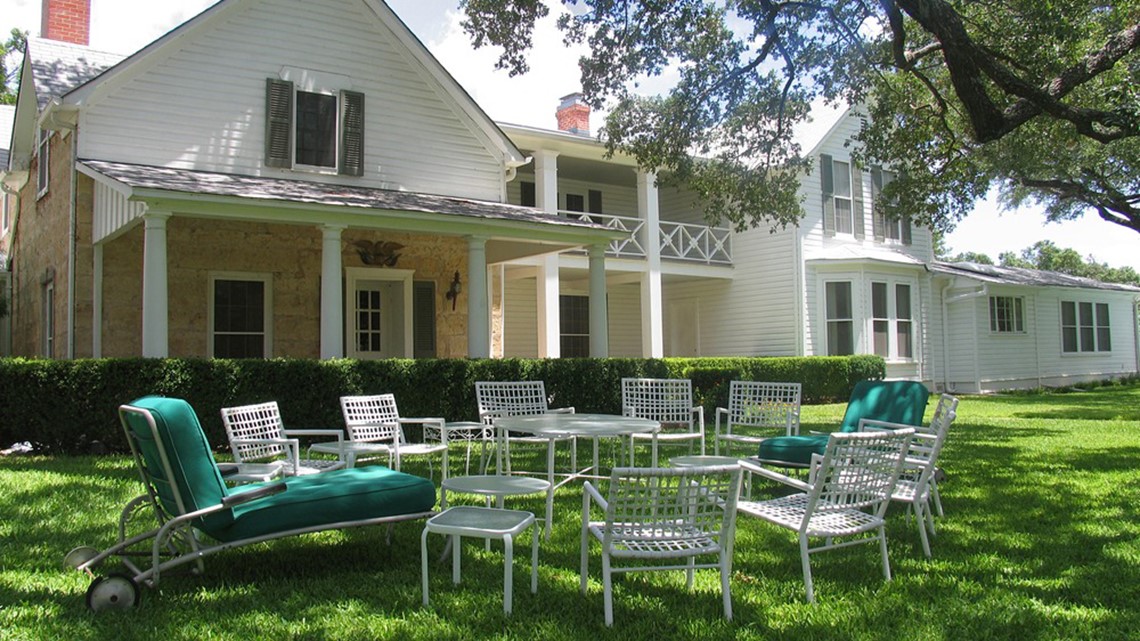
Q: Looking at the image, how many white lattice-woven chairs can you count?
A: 9